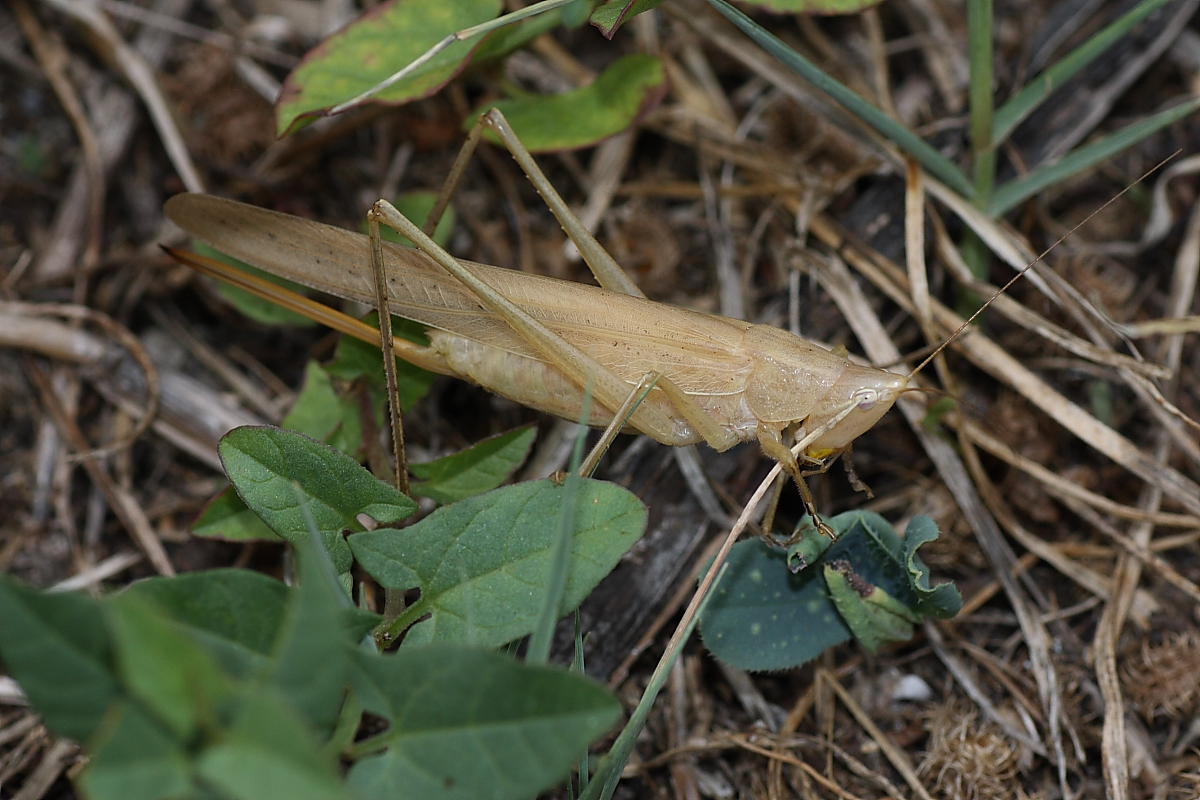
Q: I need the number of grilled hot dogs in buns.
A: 0